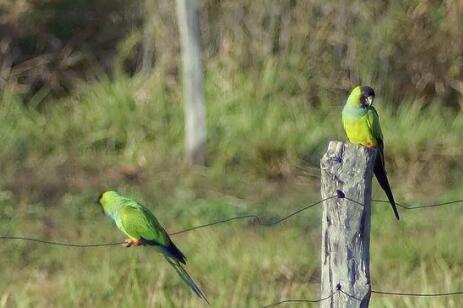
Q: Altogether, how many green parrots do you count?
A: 2